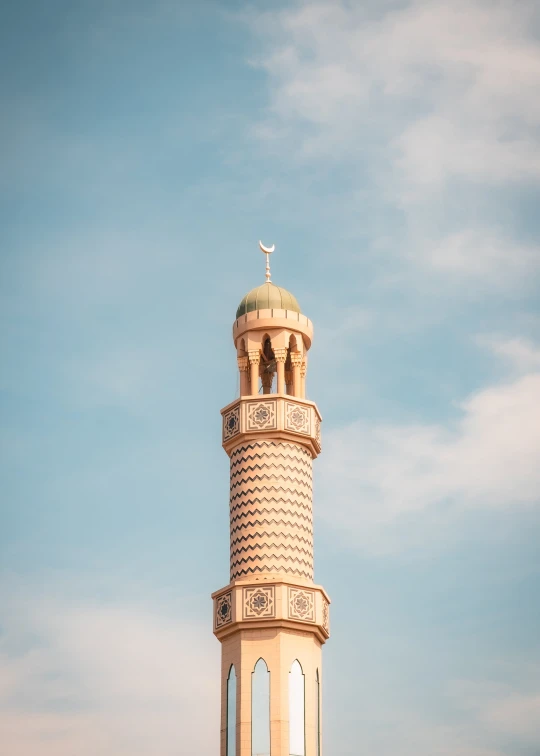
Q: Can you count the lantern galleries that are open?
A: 1